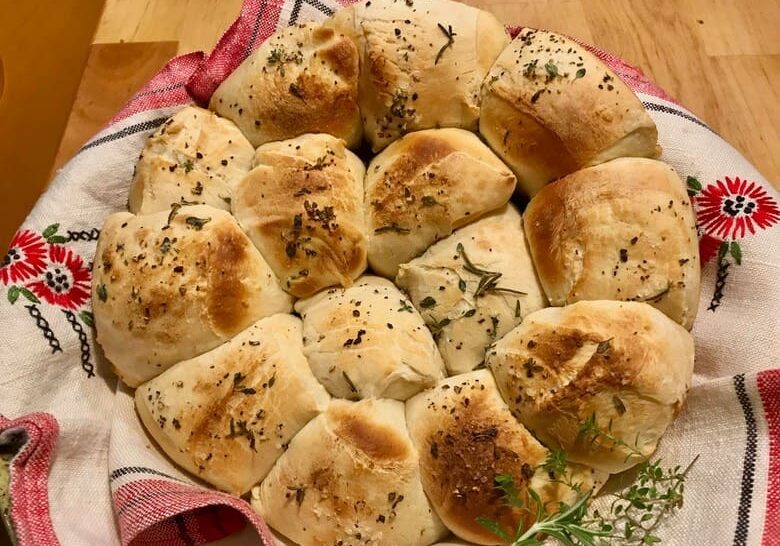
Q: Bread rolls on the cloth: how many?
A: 14